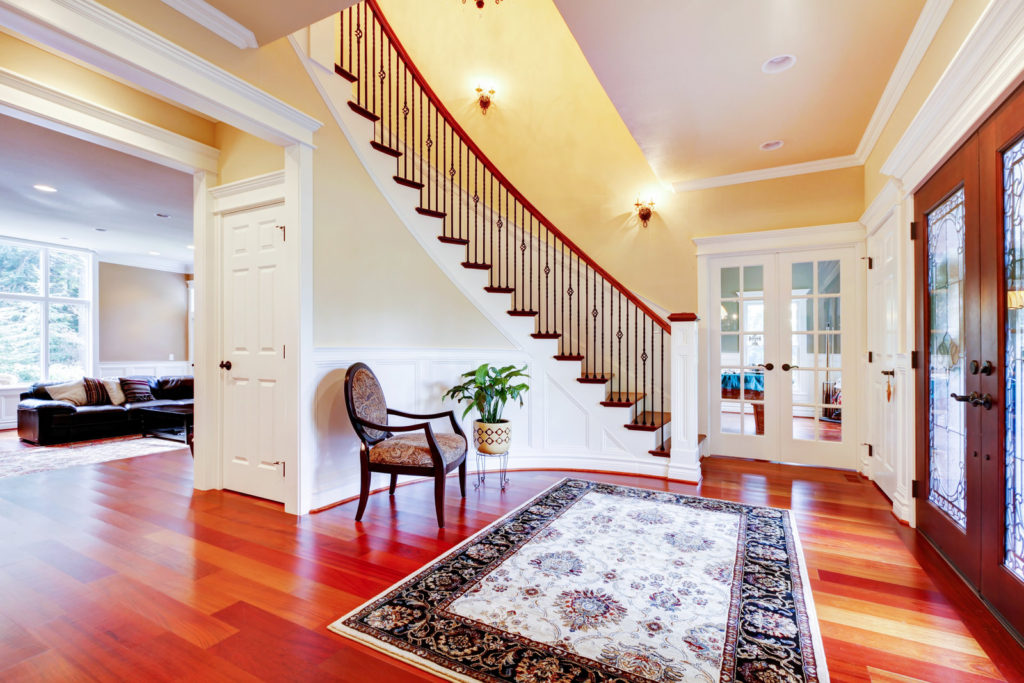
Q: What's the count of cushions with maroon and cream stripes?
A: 2